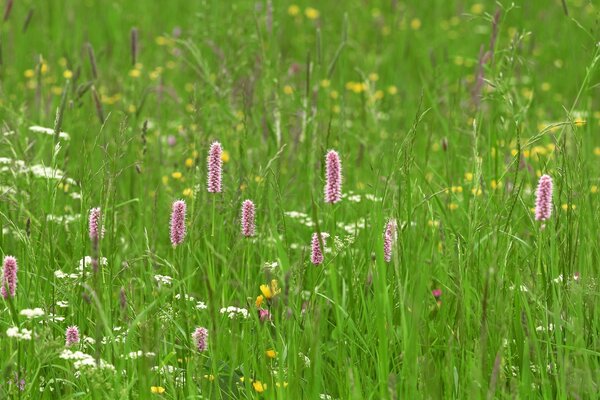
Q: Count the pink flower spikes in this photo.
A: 11